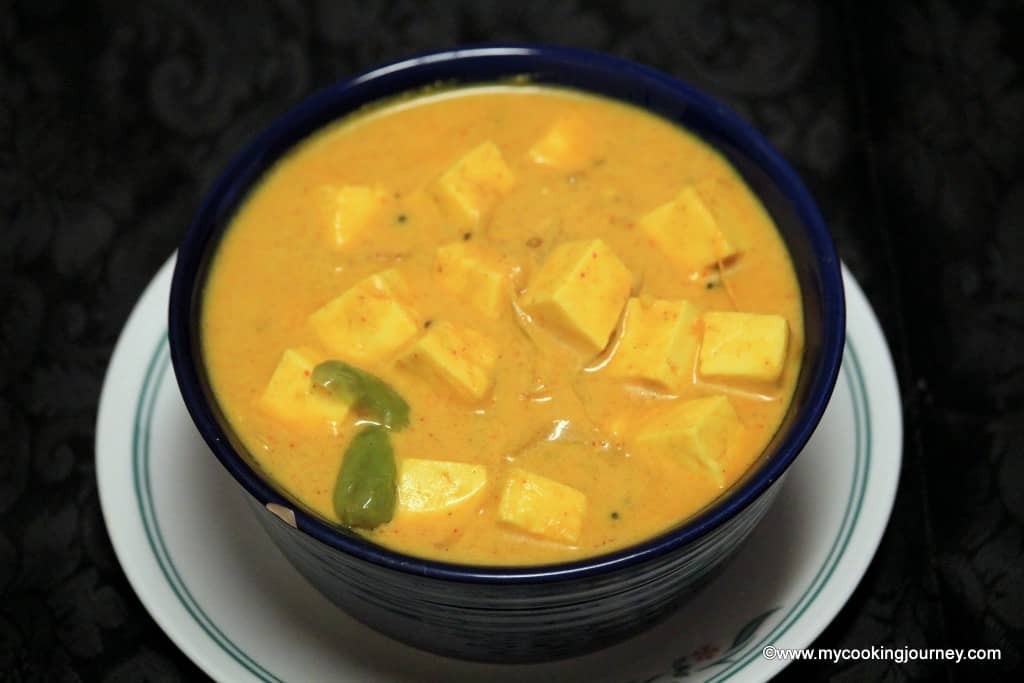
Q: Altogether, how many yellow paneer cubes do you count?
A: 14